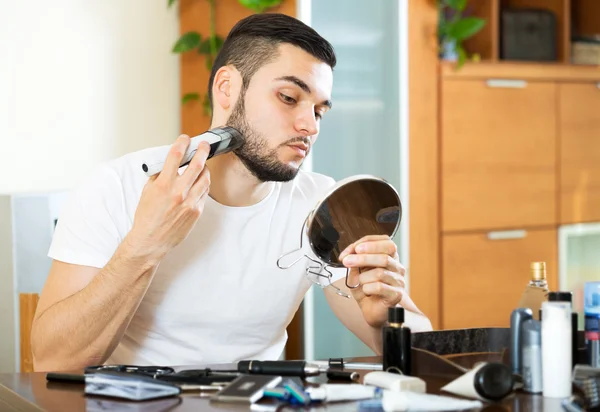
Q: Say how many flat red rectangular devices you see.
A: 0